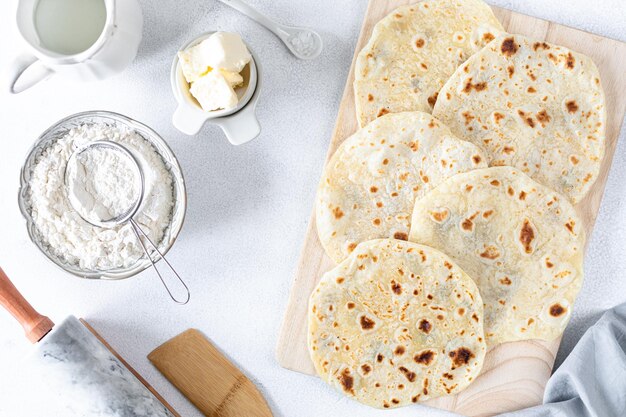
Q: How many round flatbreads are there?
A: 5